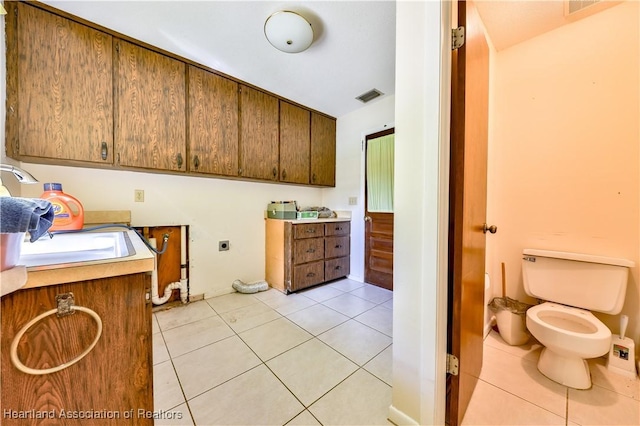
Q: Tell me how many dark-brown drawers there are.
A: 6